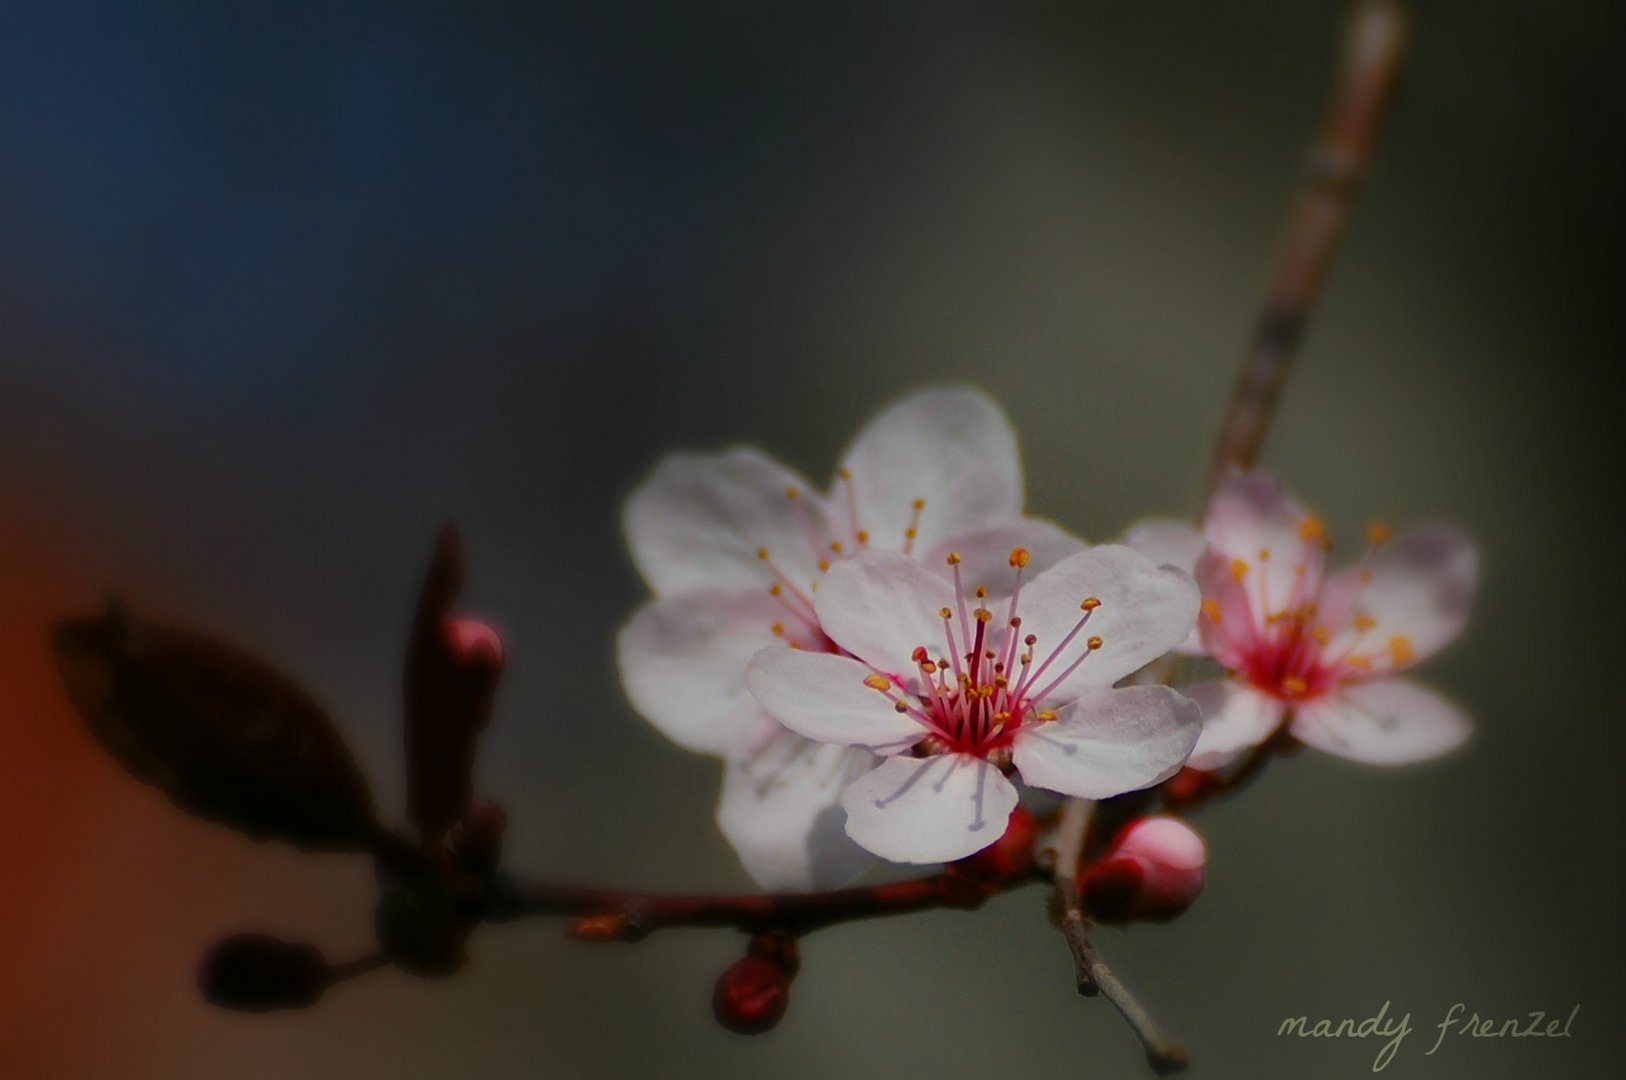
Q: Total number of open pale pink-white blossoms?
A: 3